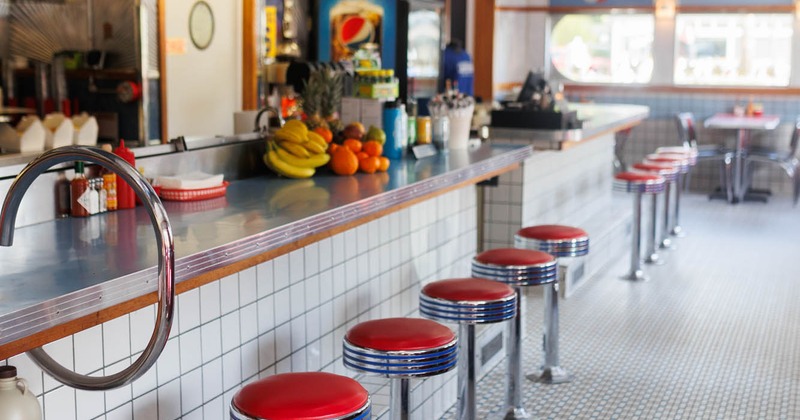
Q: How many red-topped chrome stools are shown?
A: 9